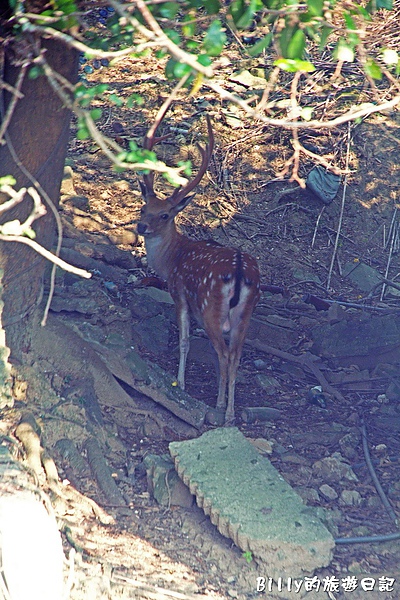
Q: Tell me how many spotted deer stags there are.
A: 1